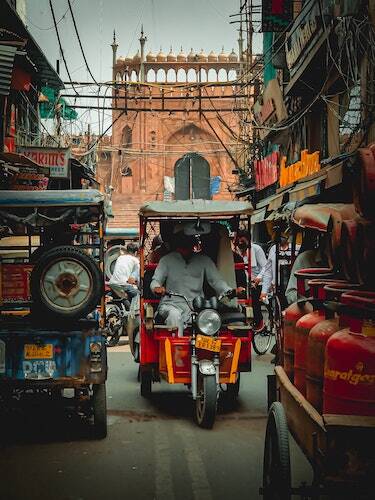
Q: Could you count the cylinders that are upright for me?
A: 4